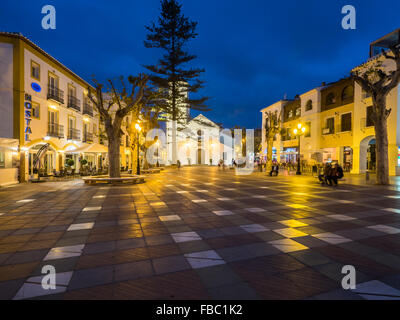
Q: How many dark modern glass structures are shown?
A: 1